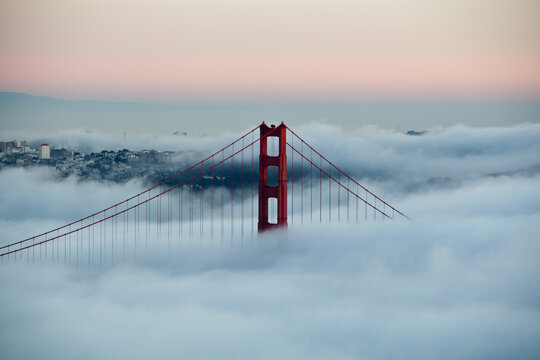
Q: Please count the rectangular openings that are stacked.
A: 3